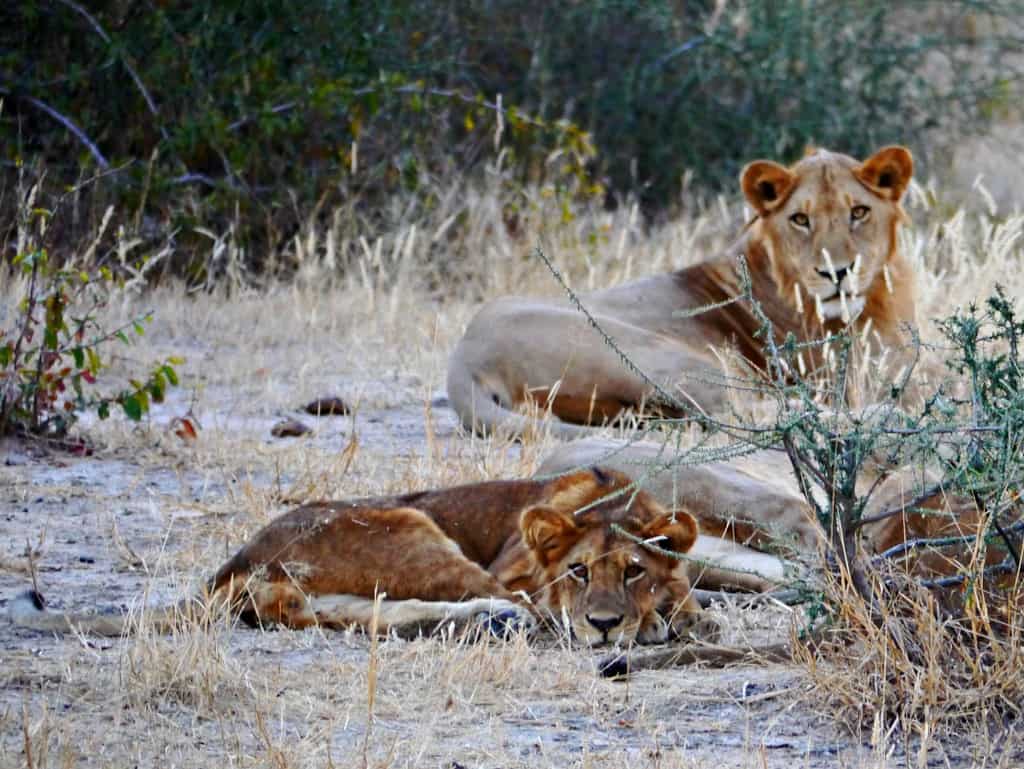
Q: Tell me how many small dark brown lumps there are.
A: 2